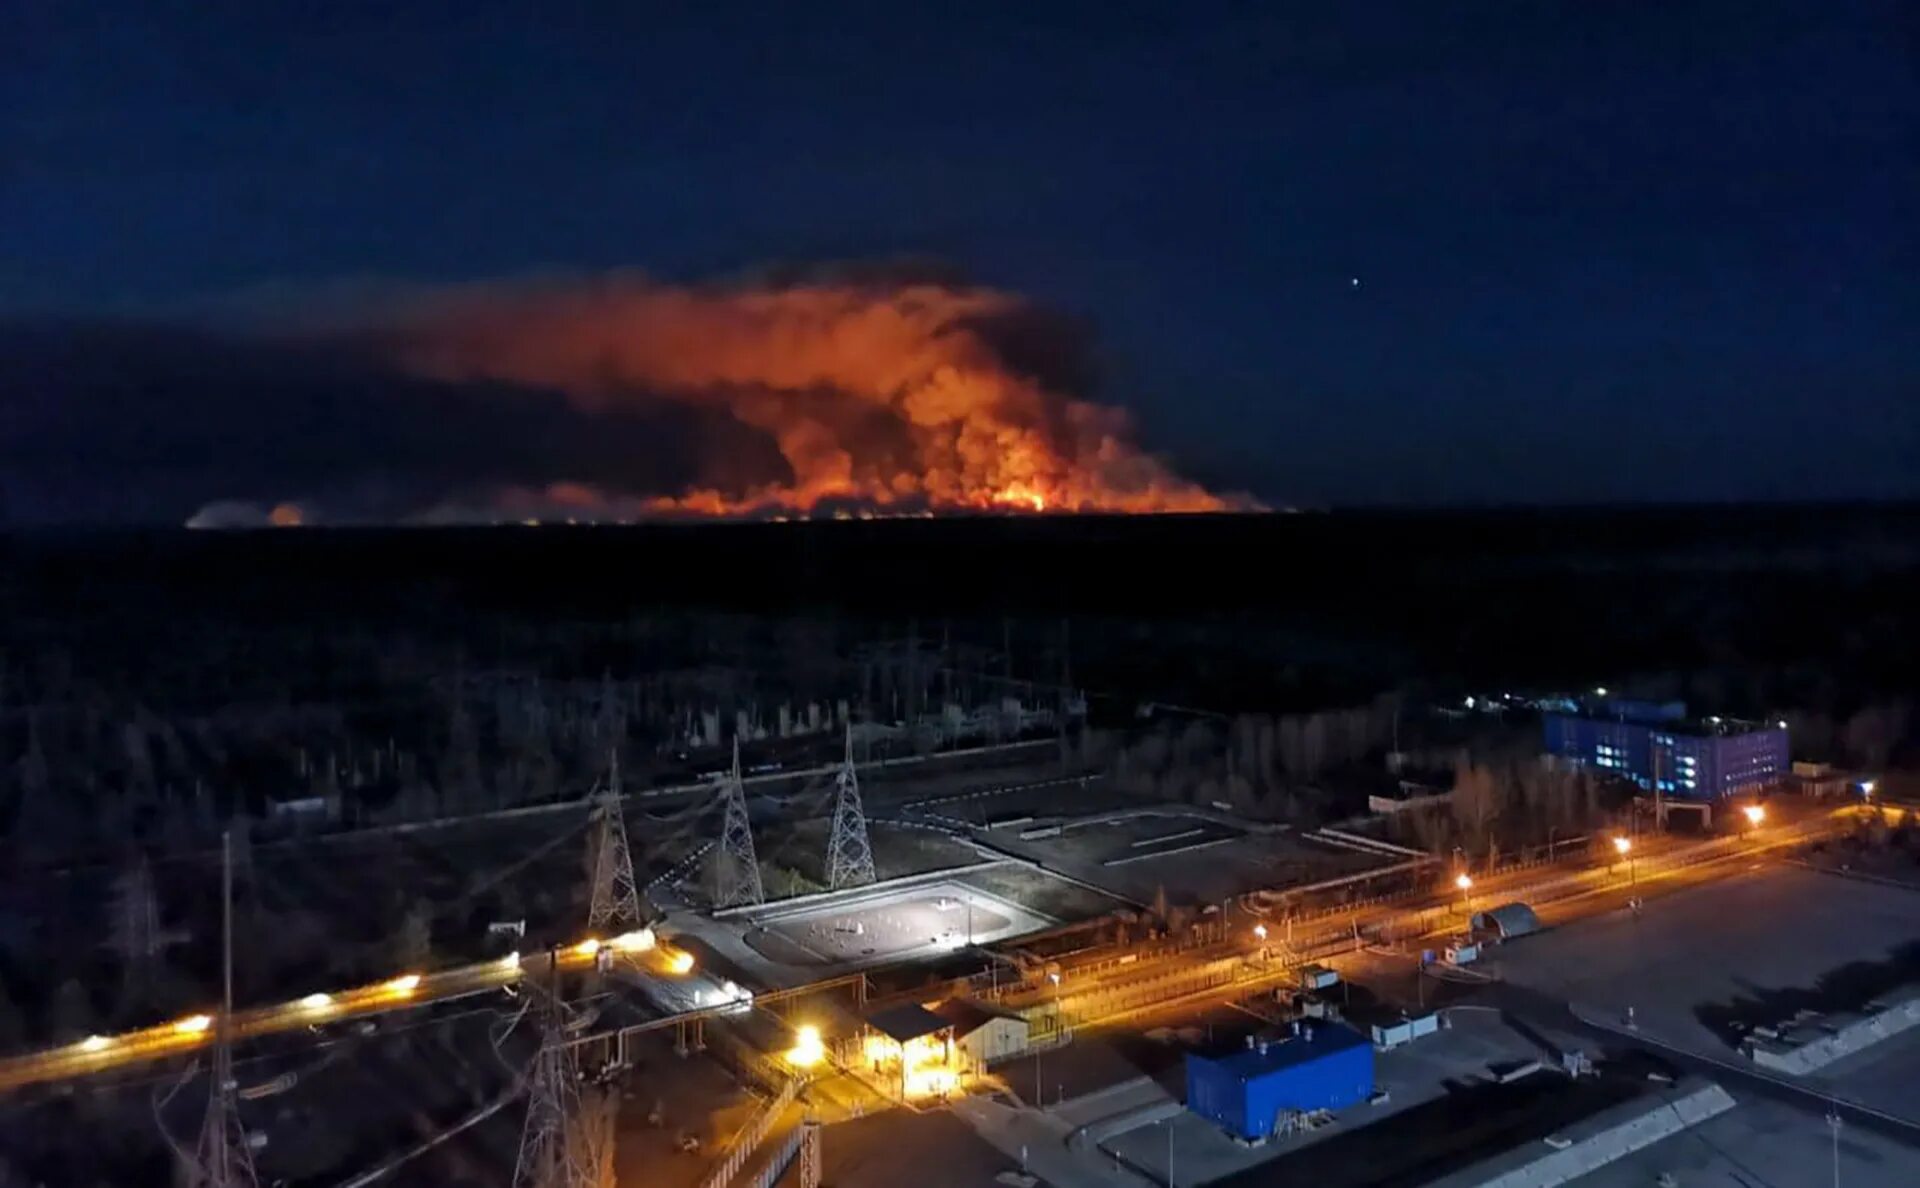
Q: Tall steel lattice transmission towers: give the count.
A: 5